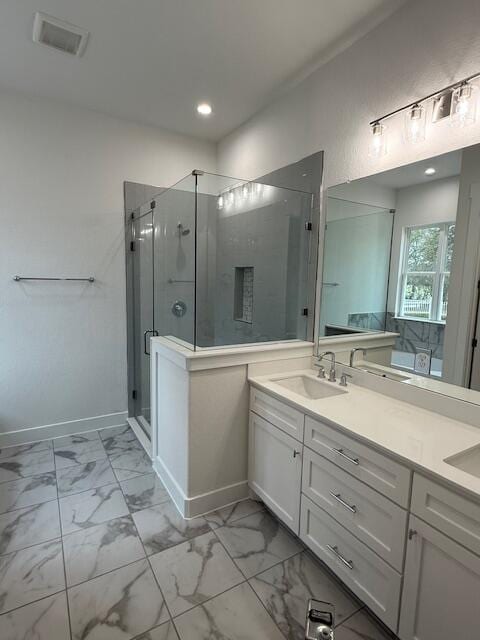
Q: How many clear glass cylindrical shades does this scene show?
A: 3